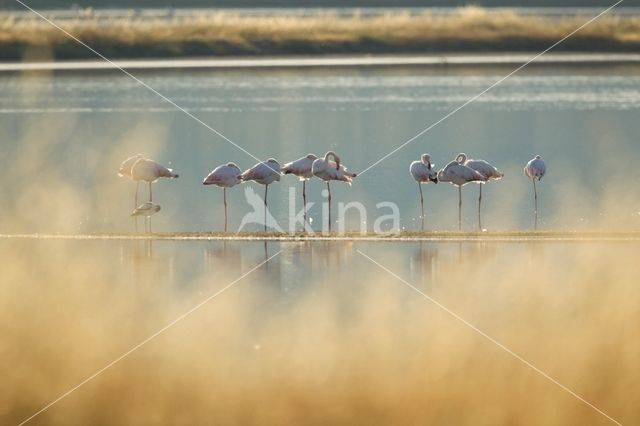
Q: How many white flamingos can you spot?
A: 10